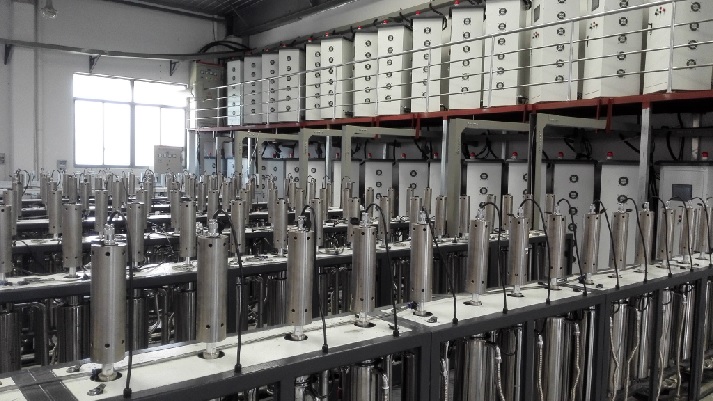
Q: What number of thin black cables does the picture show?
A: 13